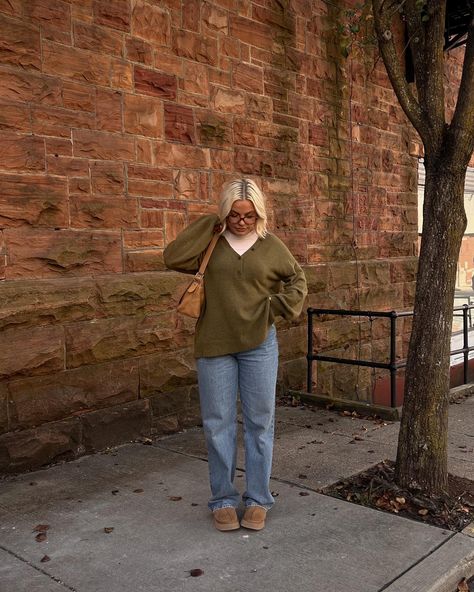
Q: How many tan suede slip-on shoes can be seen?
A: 2